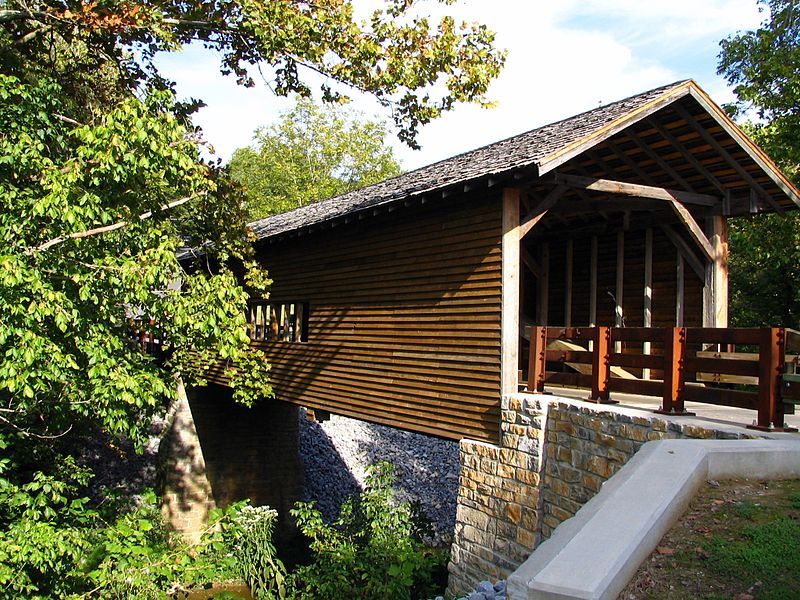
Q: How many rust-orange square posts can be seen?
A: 4